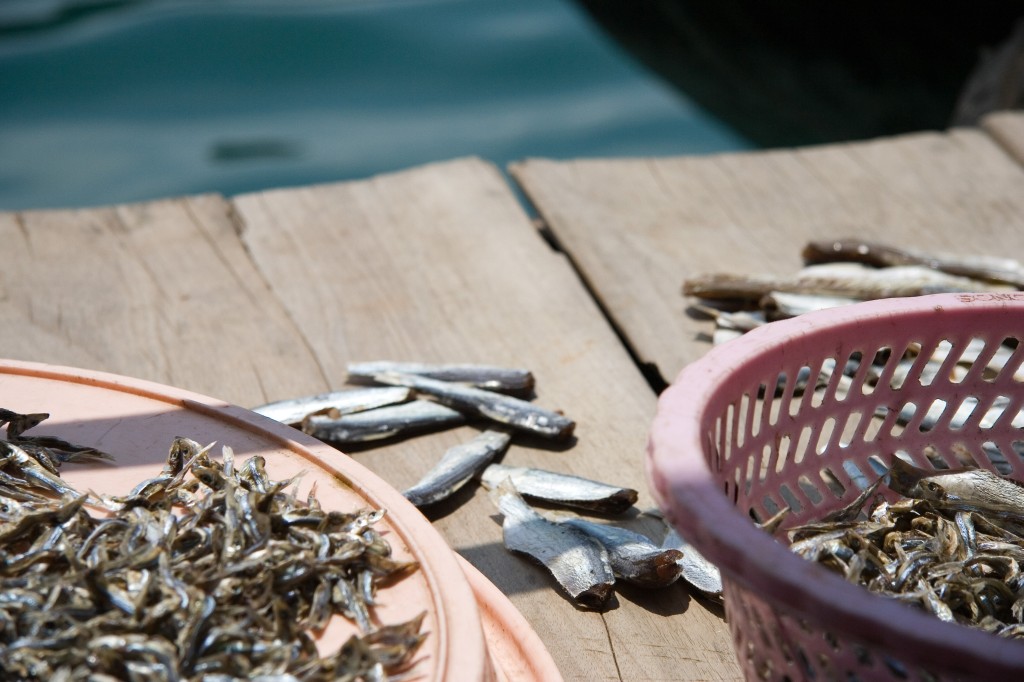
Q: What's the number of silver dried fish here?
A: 9